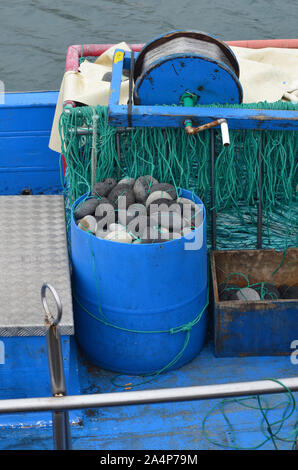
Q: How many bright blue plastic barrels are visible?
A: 1